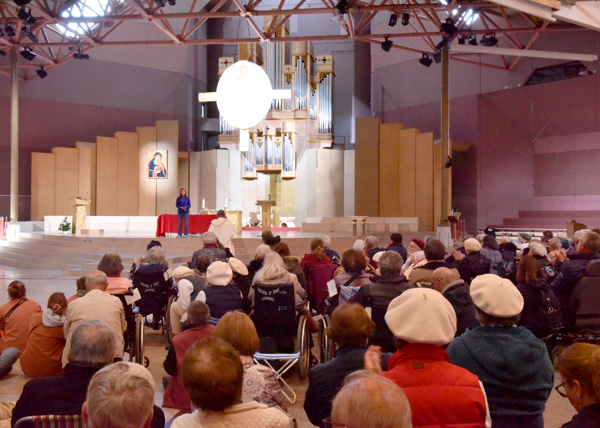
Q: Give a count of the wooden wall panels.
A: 12